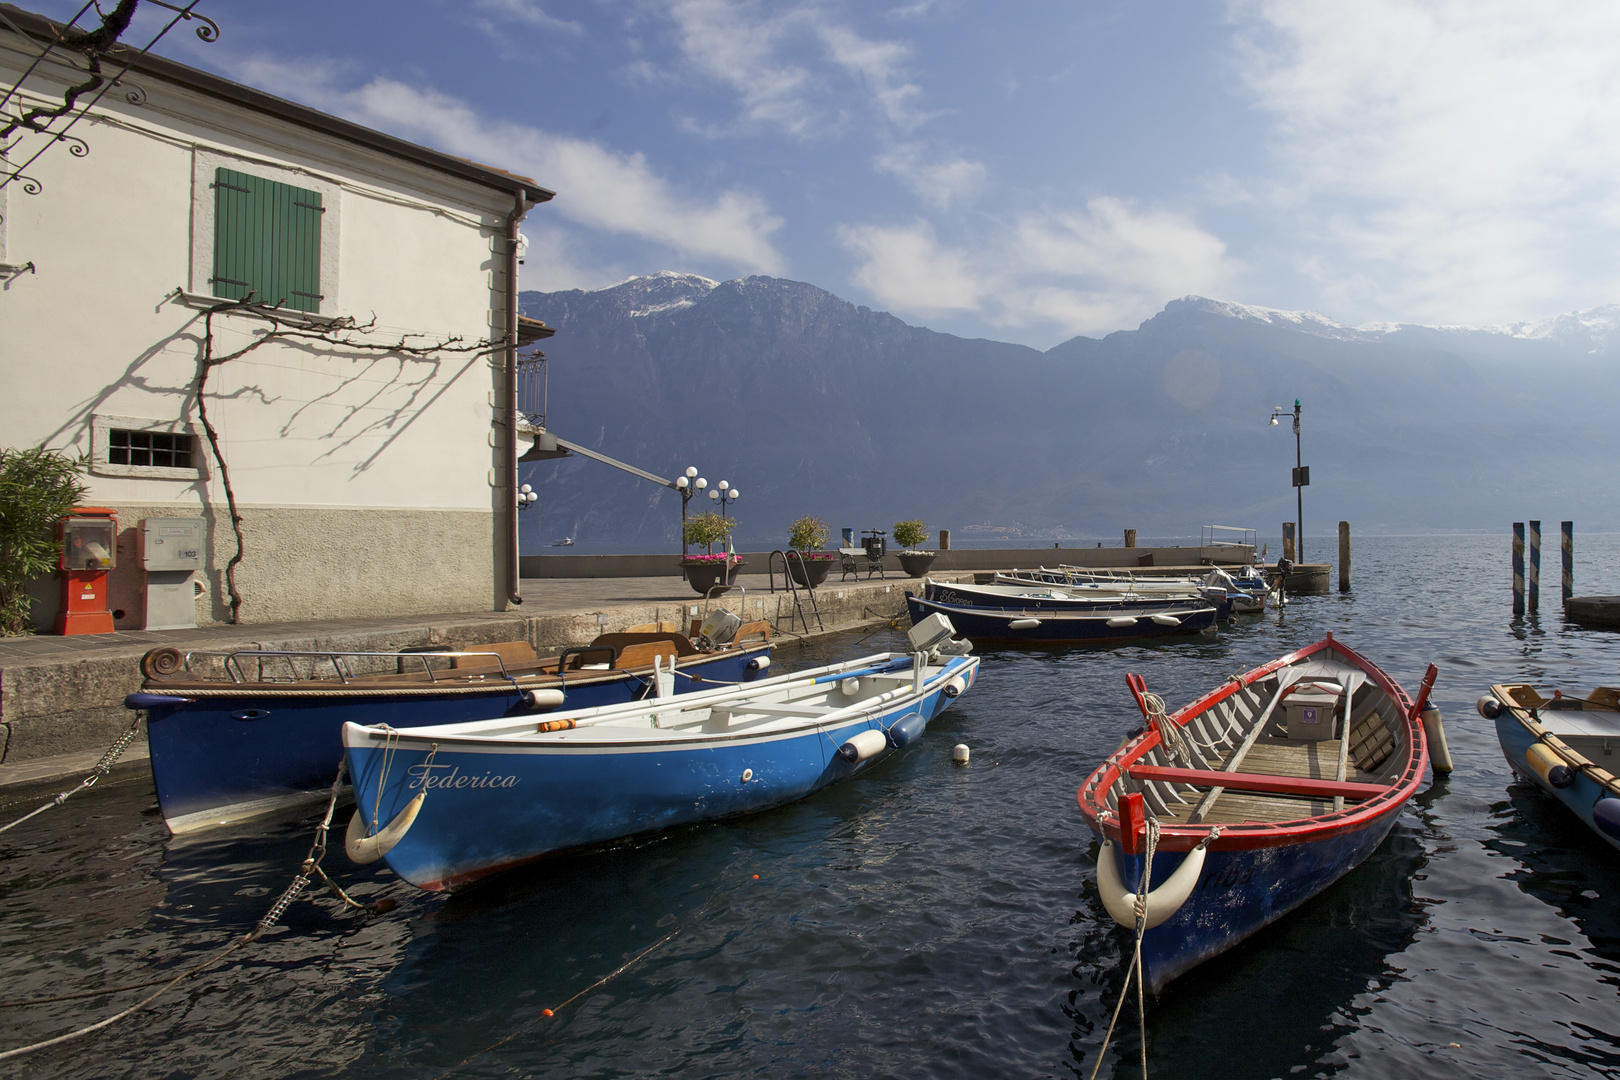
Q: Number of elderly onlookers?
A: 0